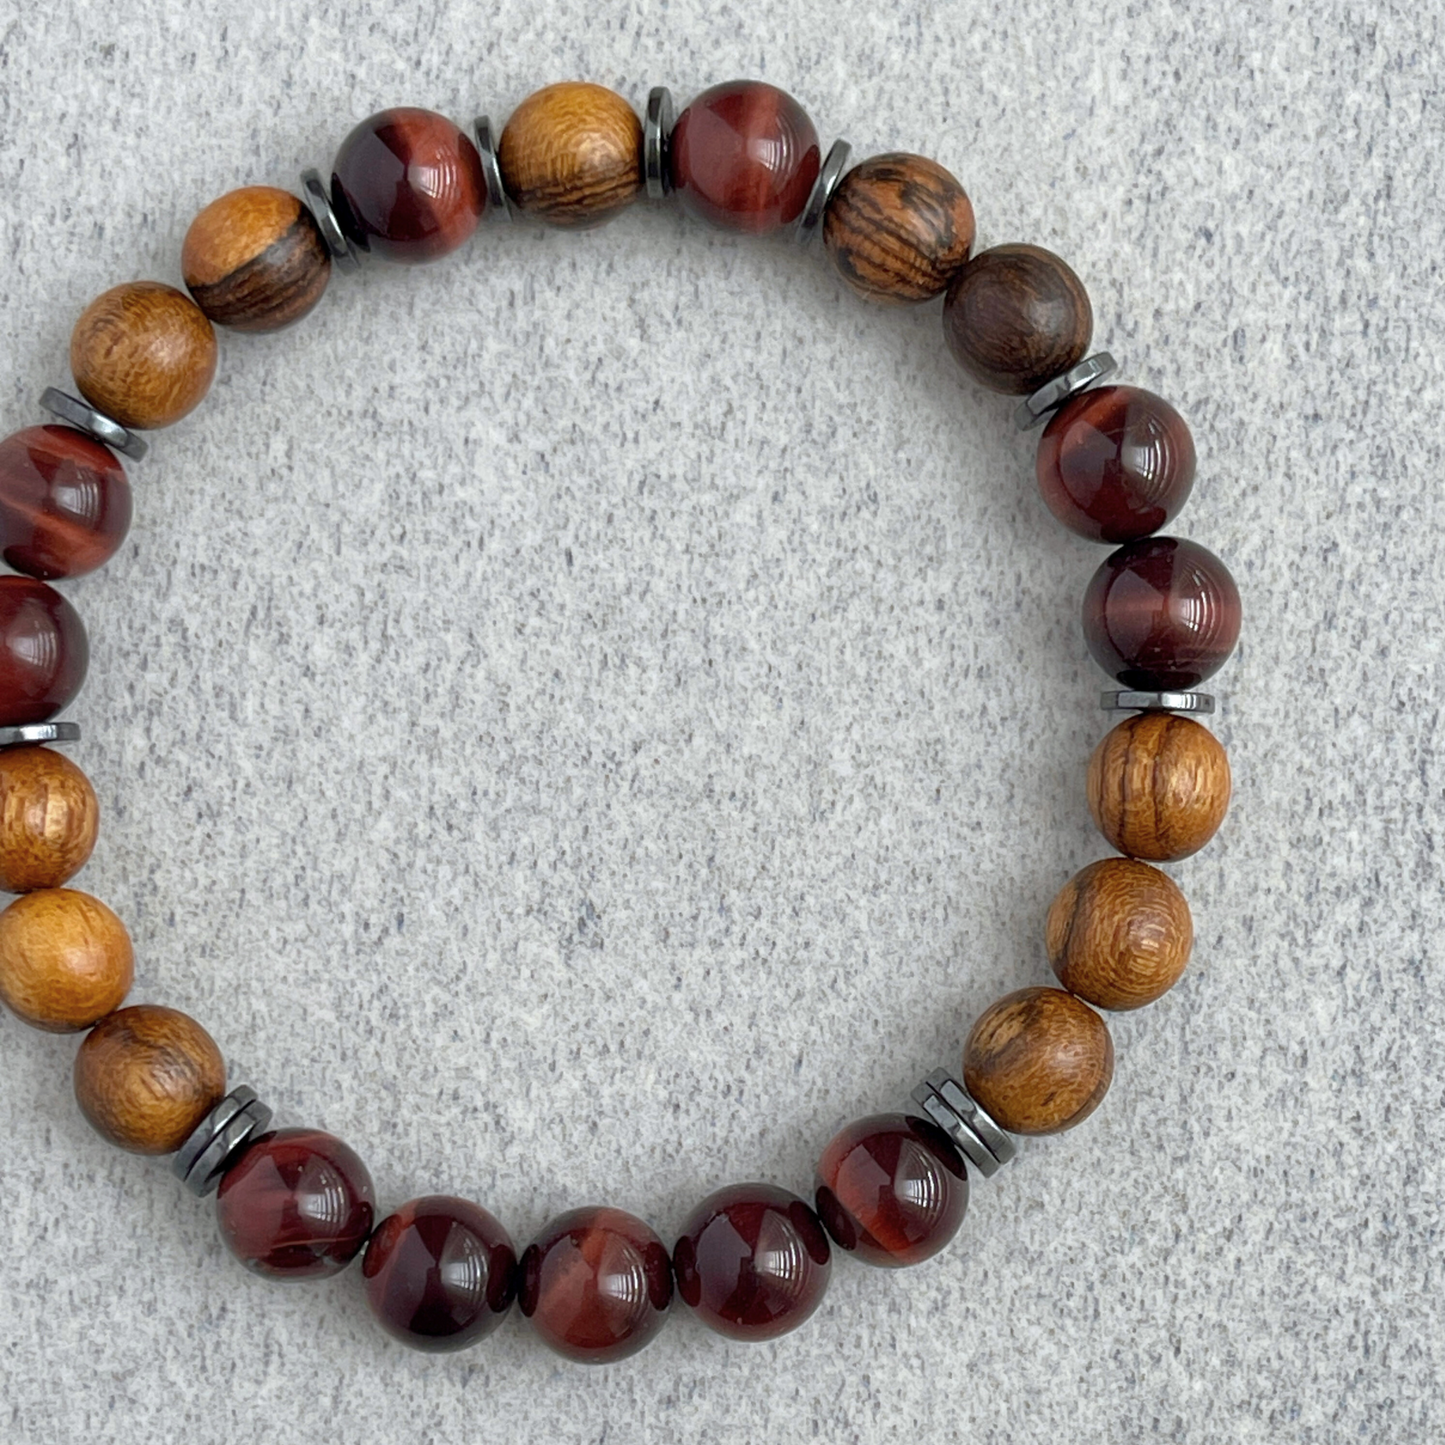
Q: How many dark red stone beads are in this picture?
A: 11